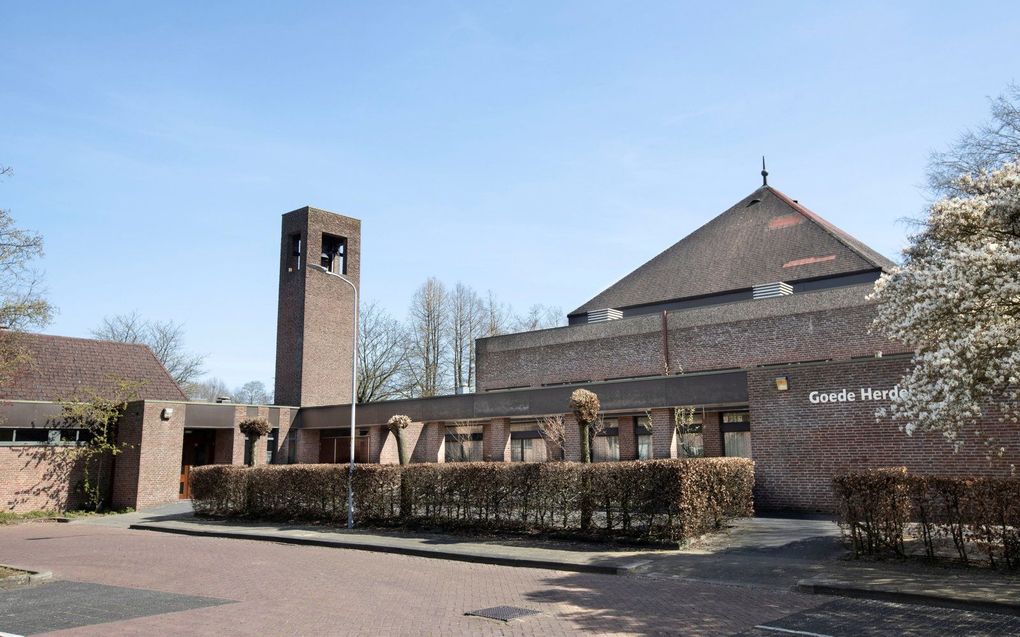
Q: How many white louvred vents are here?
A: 2